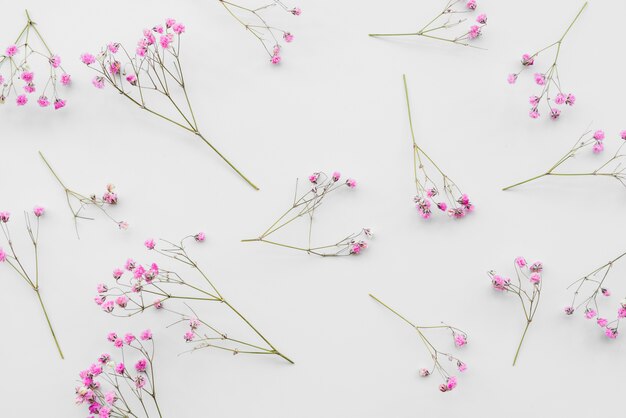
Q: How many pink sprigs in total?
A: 15